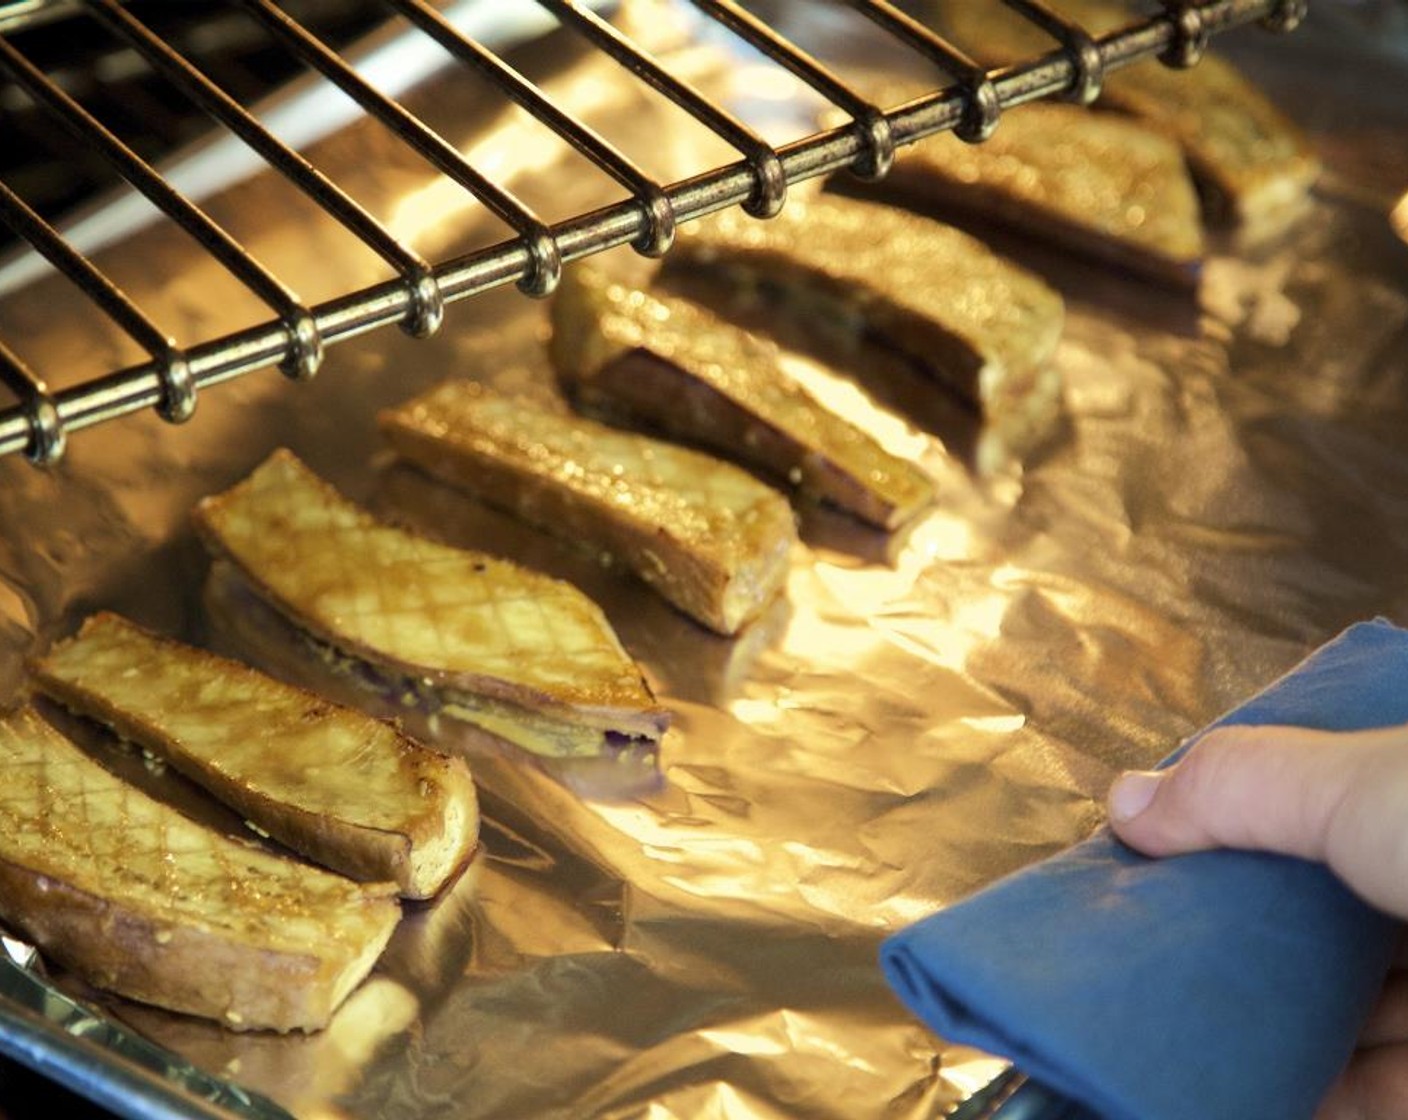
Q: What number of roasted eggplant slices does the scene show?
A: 8